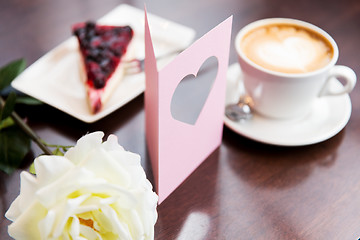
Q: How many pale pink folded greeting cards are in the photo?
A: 1